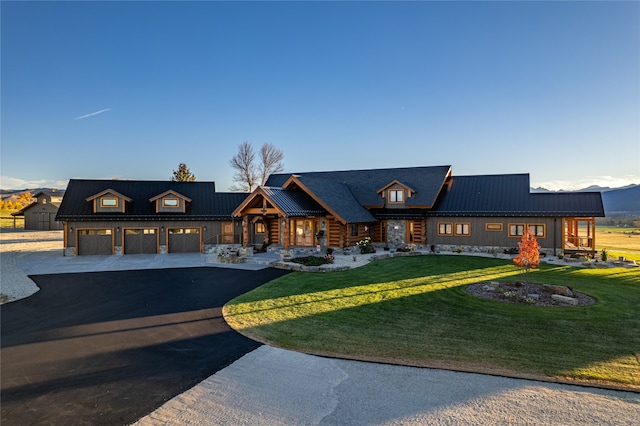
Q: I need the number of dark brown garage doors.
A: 3